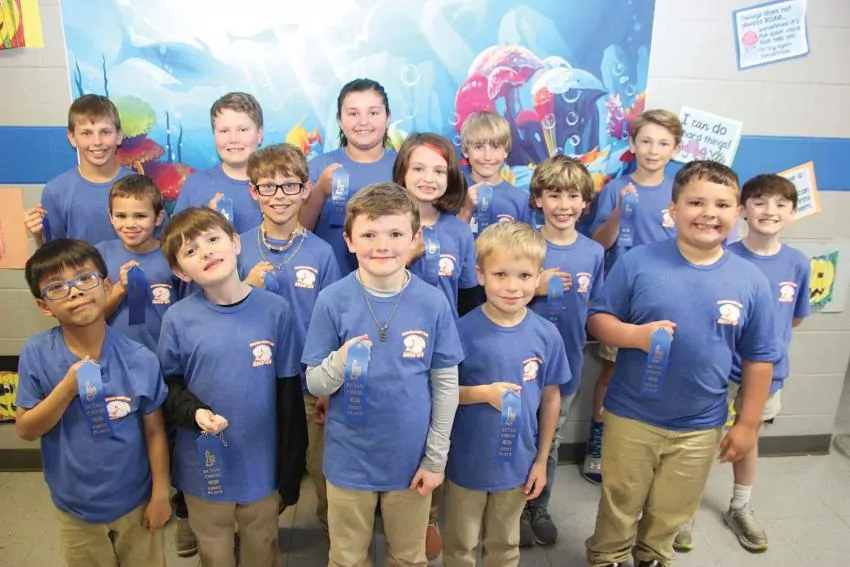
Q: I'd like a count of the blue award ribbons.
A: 14